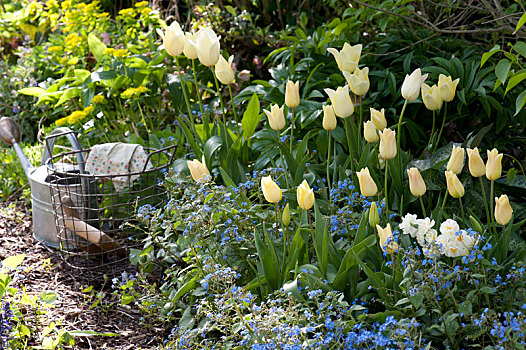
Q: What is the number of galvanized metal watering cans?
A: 1